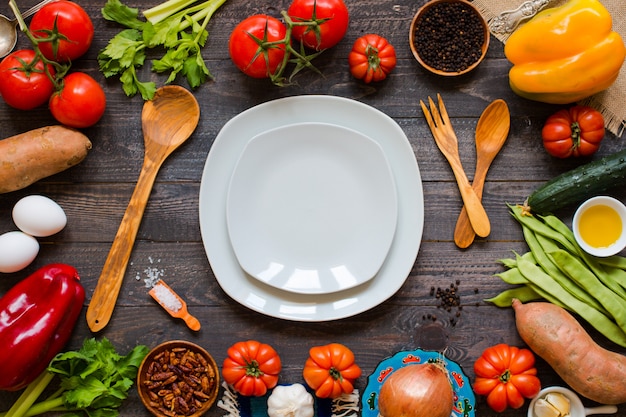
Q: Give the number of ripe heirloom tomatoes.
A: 5